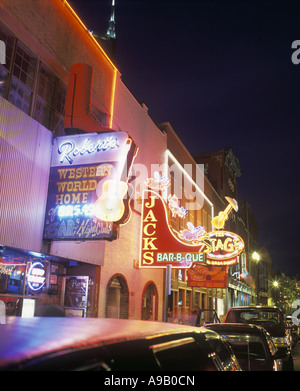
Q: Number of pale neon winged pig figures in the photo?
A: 3